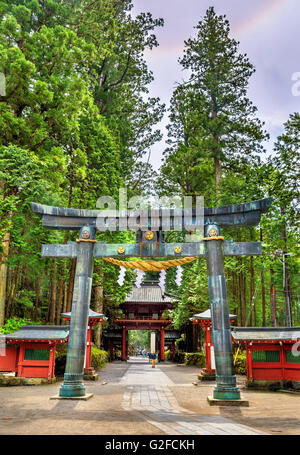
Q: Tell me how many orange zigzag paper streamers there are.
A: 0